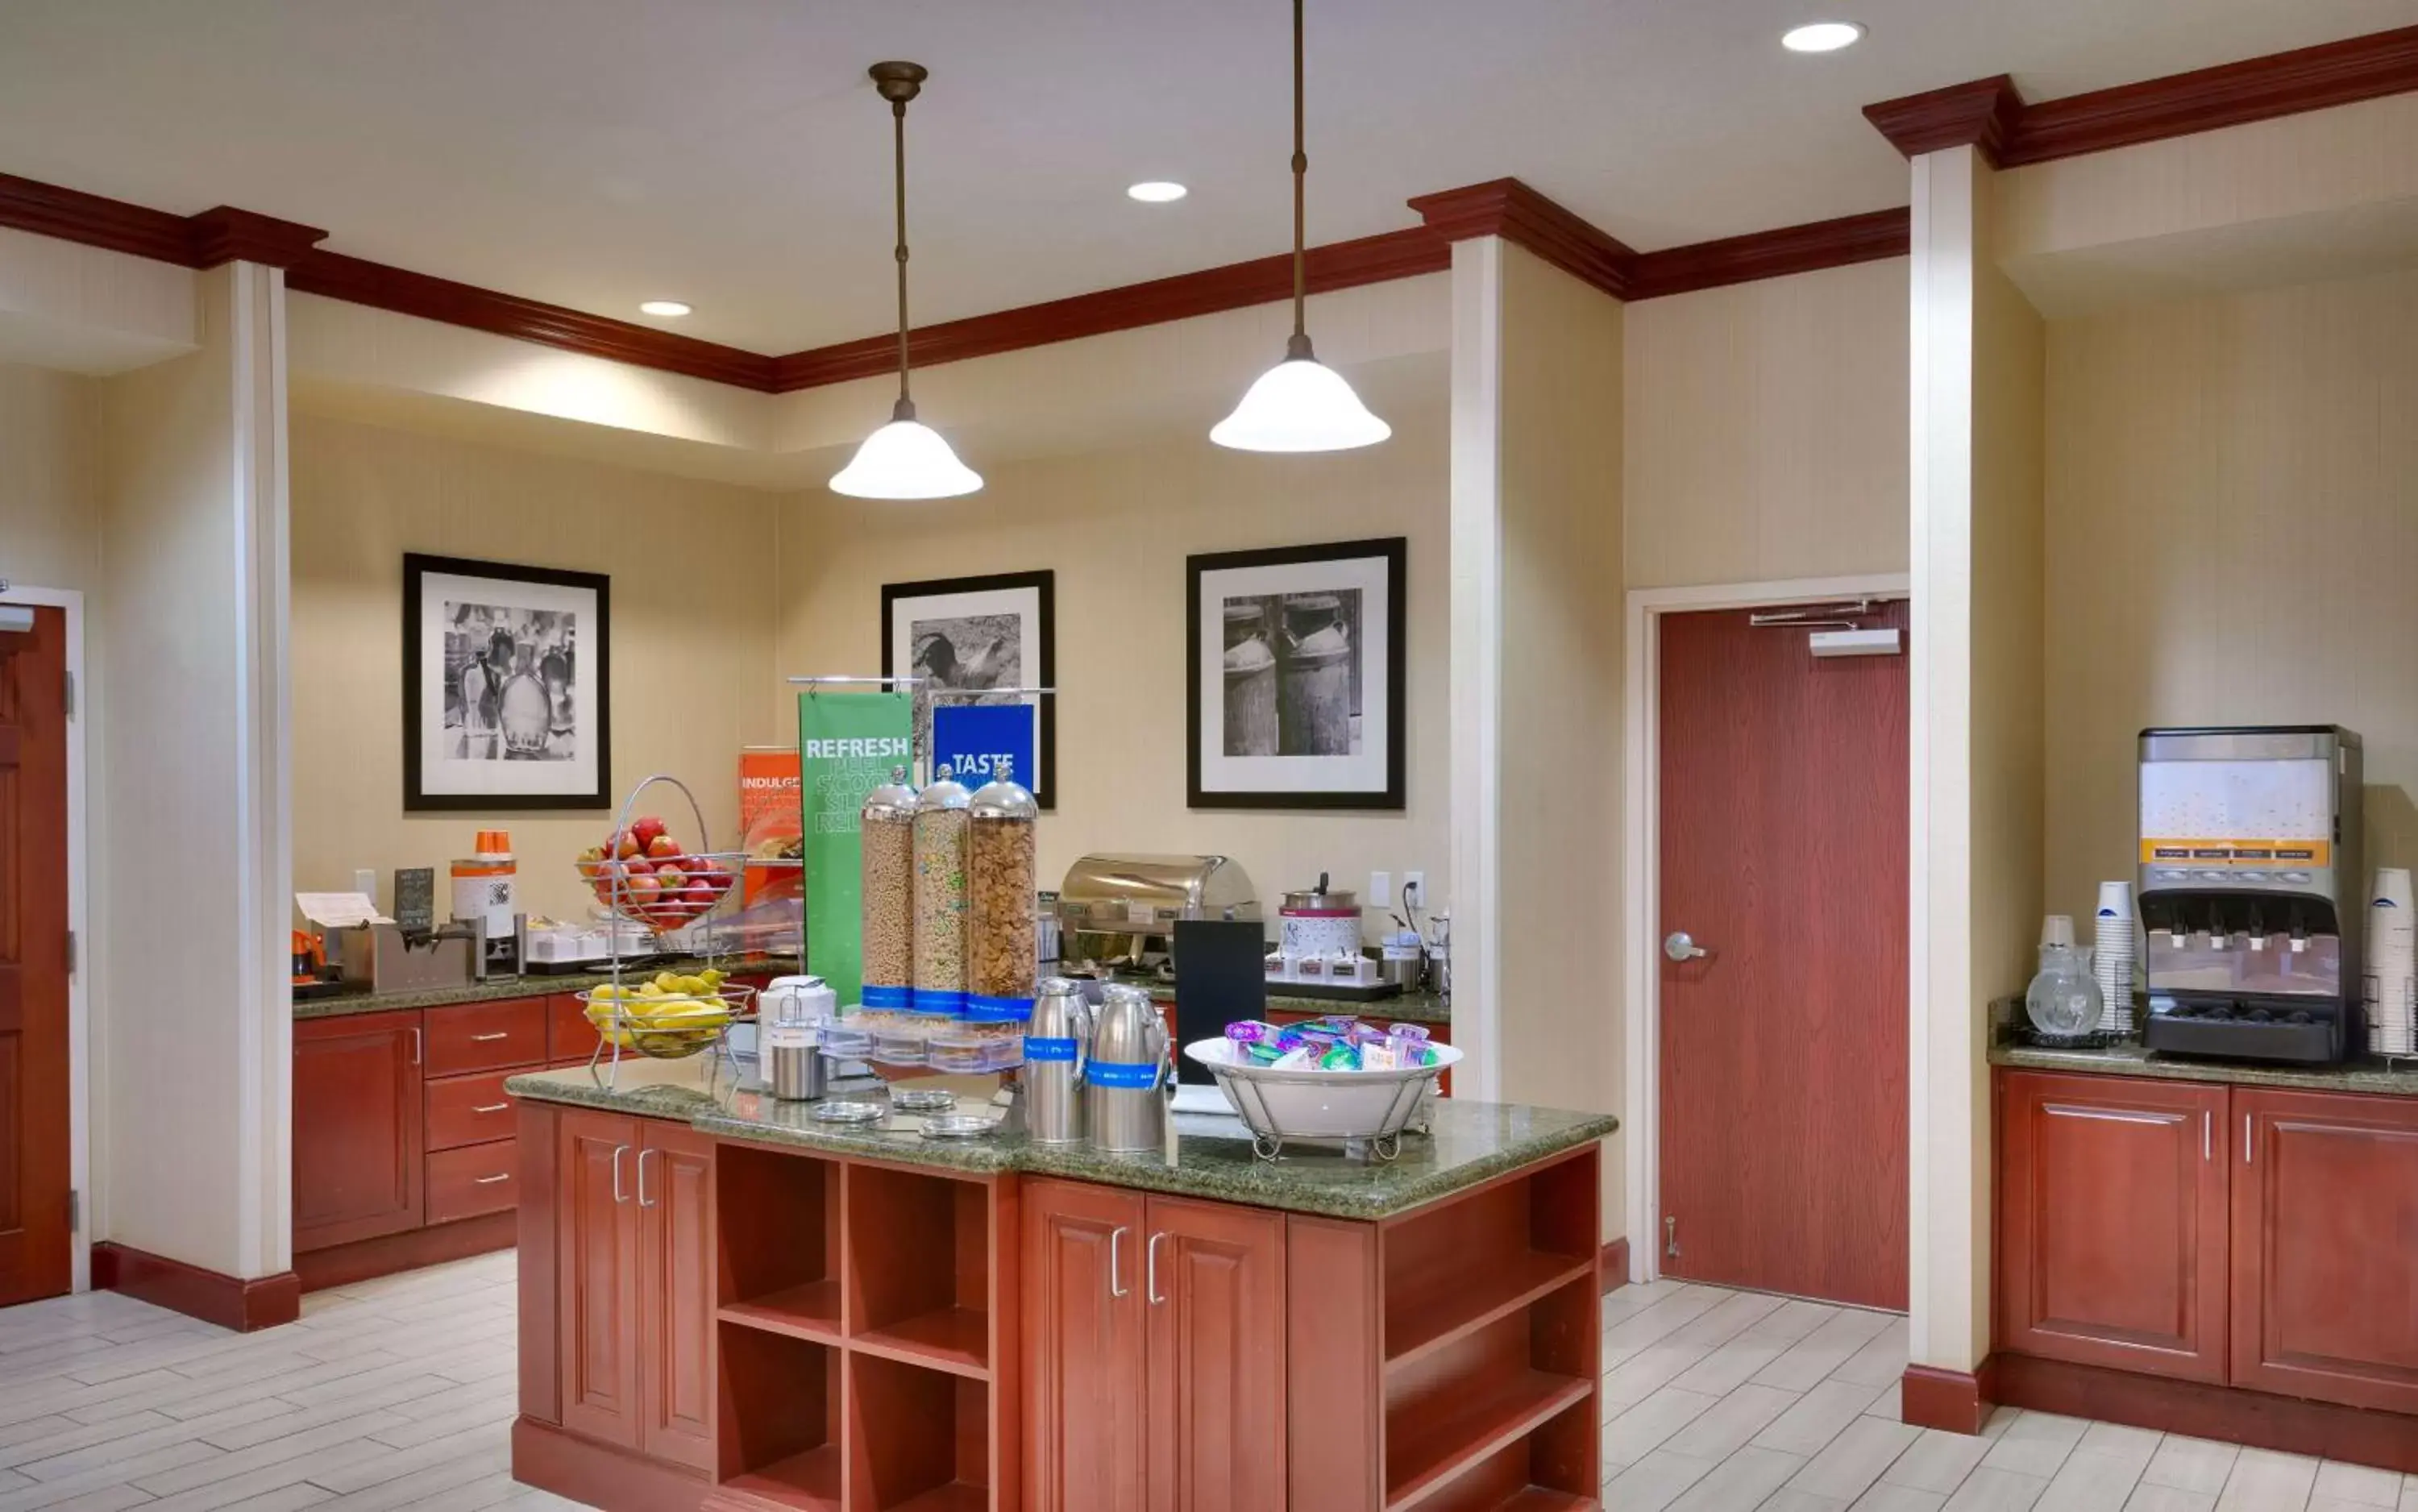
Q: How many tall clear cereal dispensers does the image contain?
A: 3